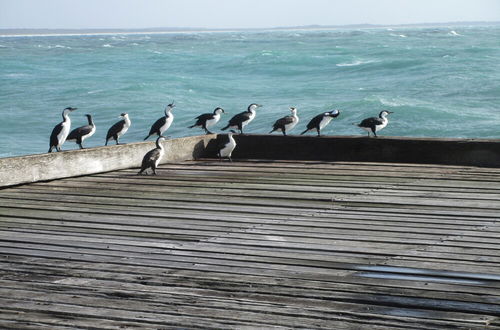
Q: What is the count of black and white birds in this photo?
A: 11